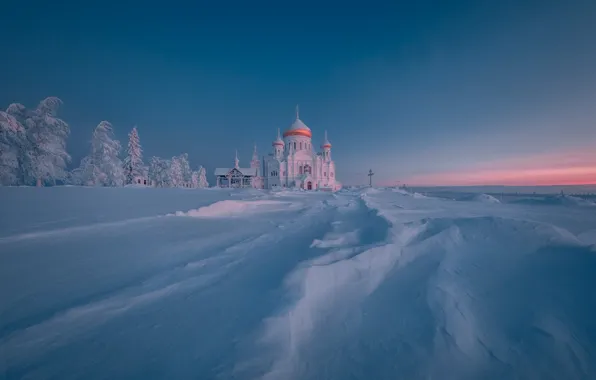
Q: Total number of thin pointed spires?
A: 5